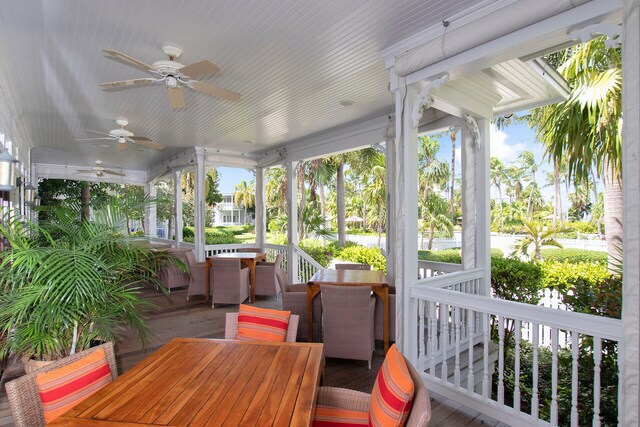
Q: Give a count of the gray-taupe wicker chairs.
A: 12